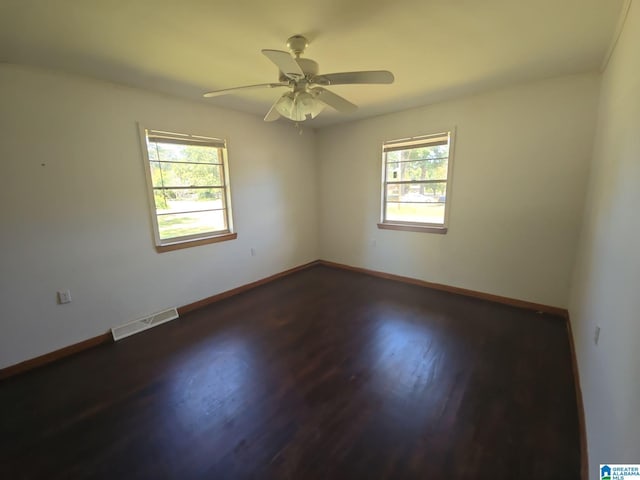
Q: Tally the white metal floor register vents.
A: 1